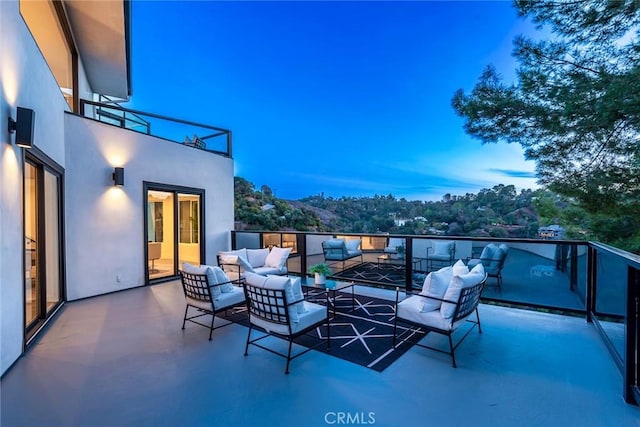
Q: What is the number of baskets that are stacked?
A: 0